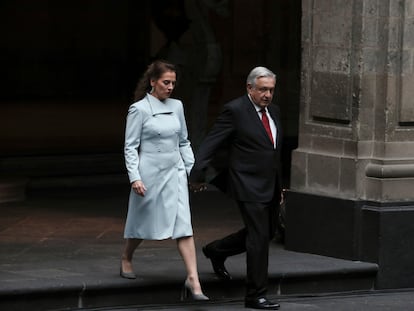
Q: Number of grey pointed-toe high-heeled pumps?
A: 2